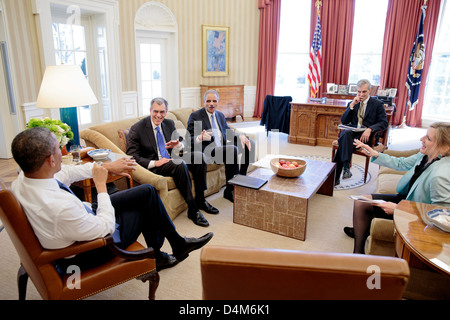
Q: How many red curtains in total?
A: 3